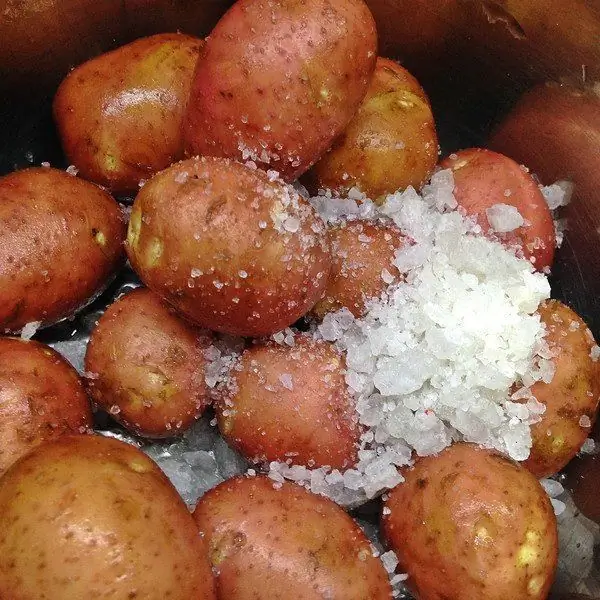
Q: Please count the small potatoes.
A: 14